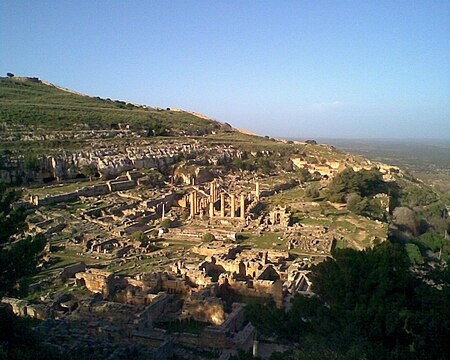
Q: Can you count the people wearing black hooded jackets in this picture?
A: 0